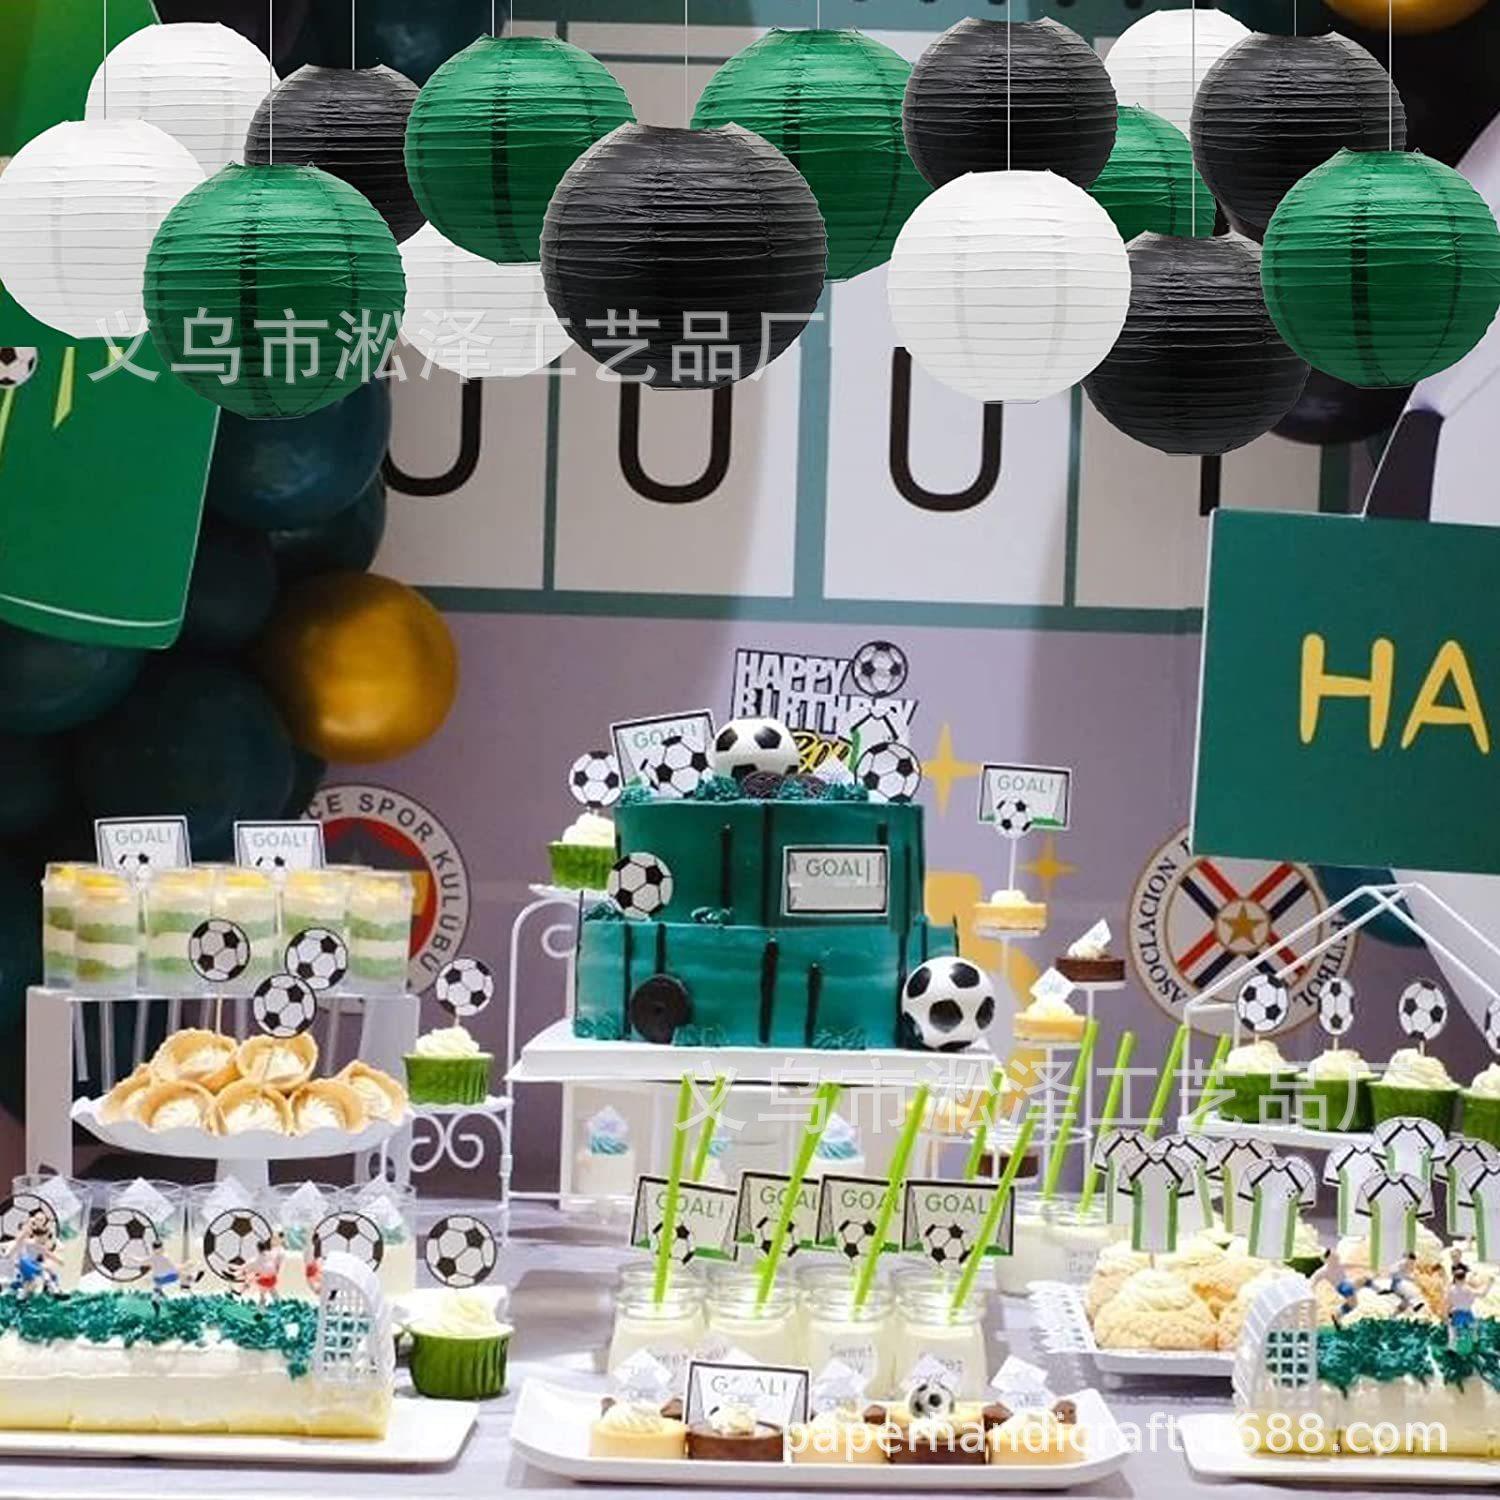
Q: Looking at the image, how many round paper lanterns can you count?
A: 15